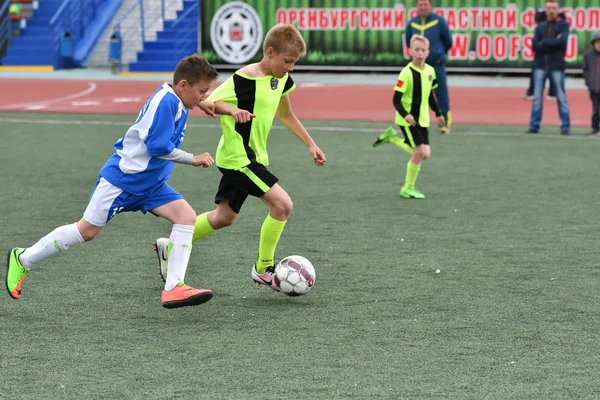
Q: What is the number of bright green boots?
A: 3